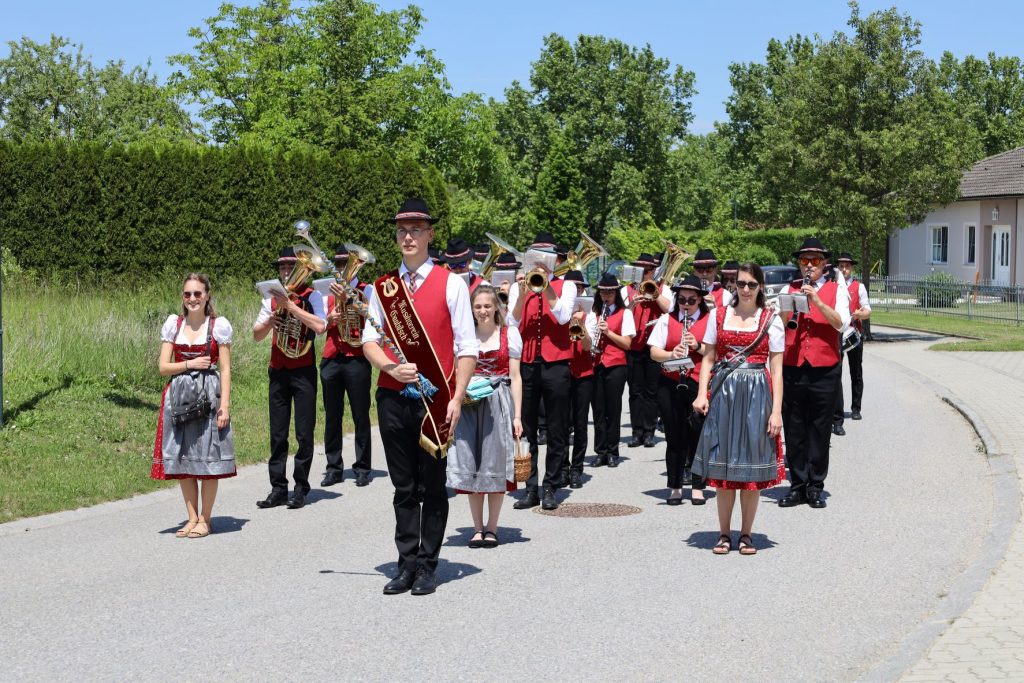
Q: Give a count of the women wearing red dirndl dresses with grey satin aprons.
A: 3